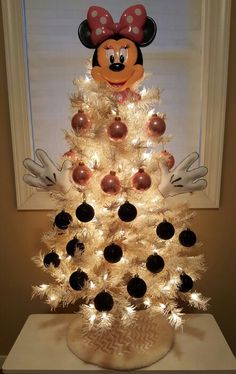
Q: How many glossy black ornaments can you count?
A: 13